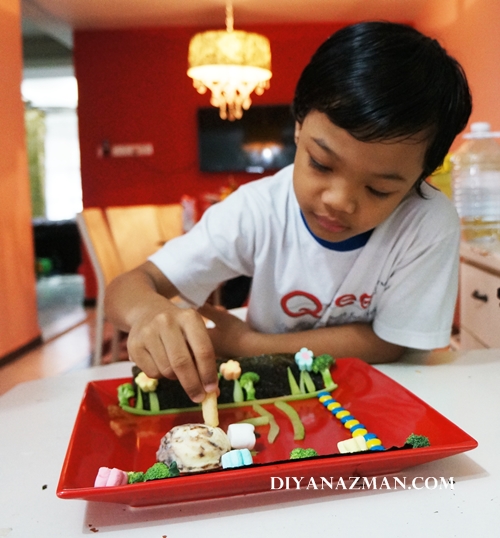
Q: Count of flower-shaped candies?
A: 3